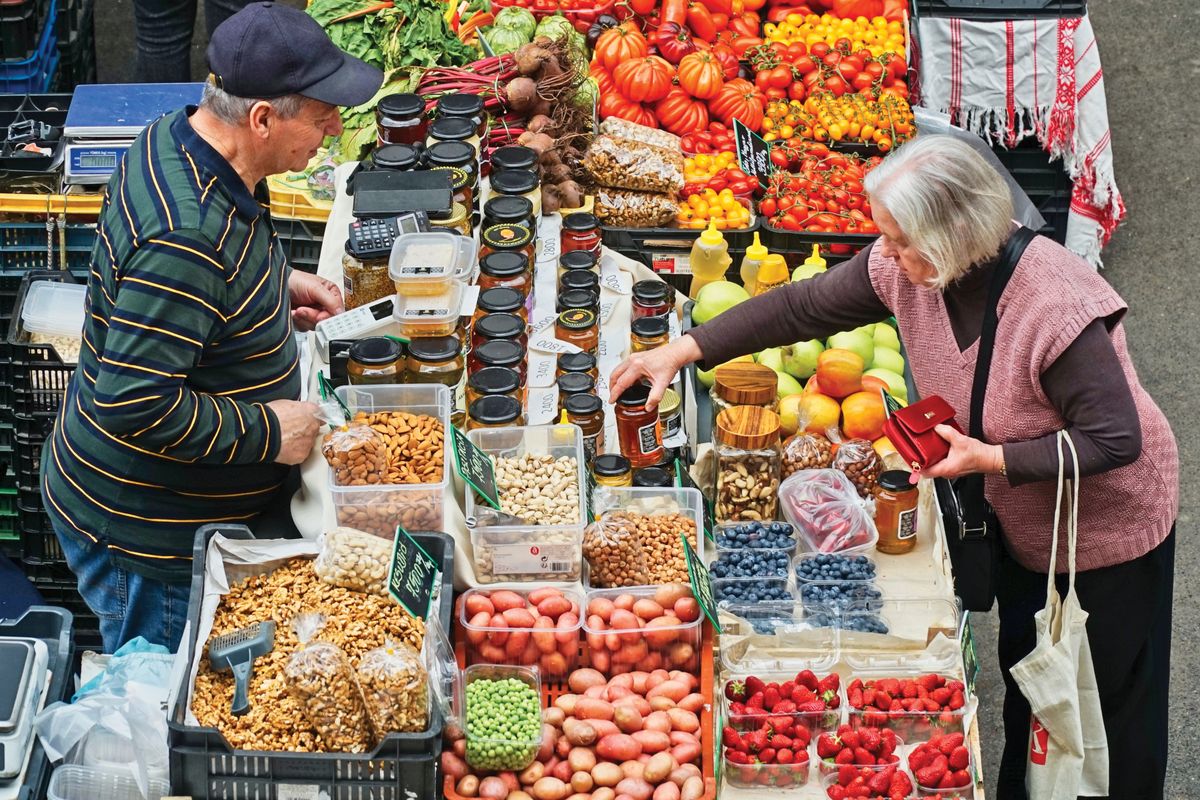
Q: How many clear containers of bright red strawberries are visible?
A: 6